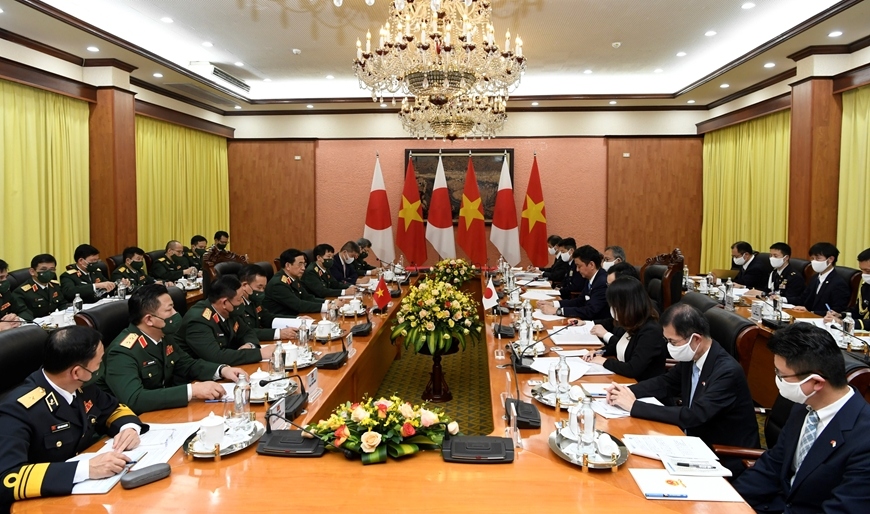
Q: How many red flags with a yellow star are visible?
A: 4